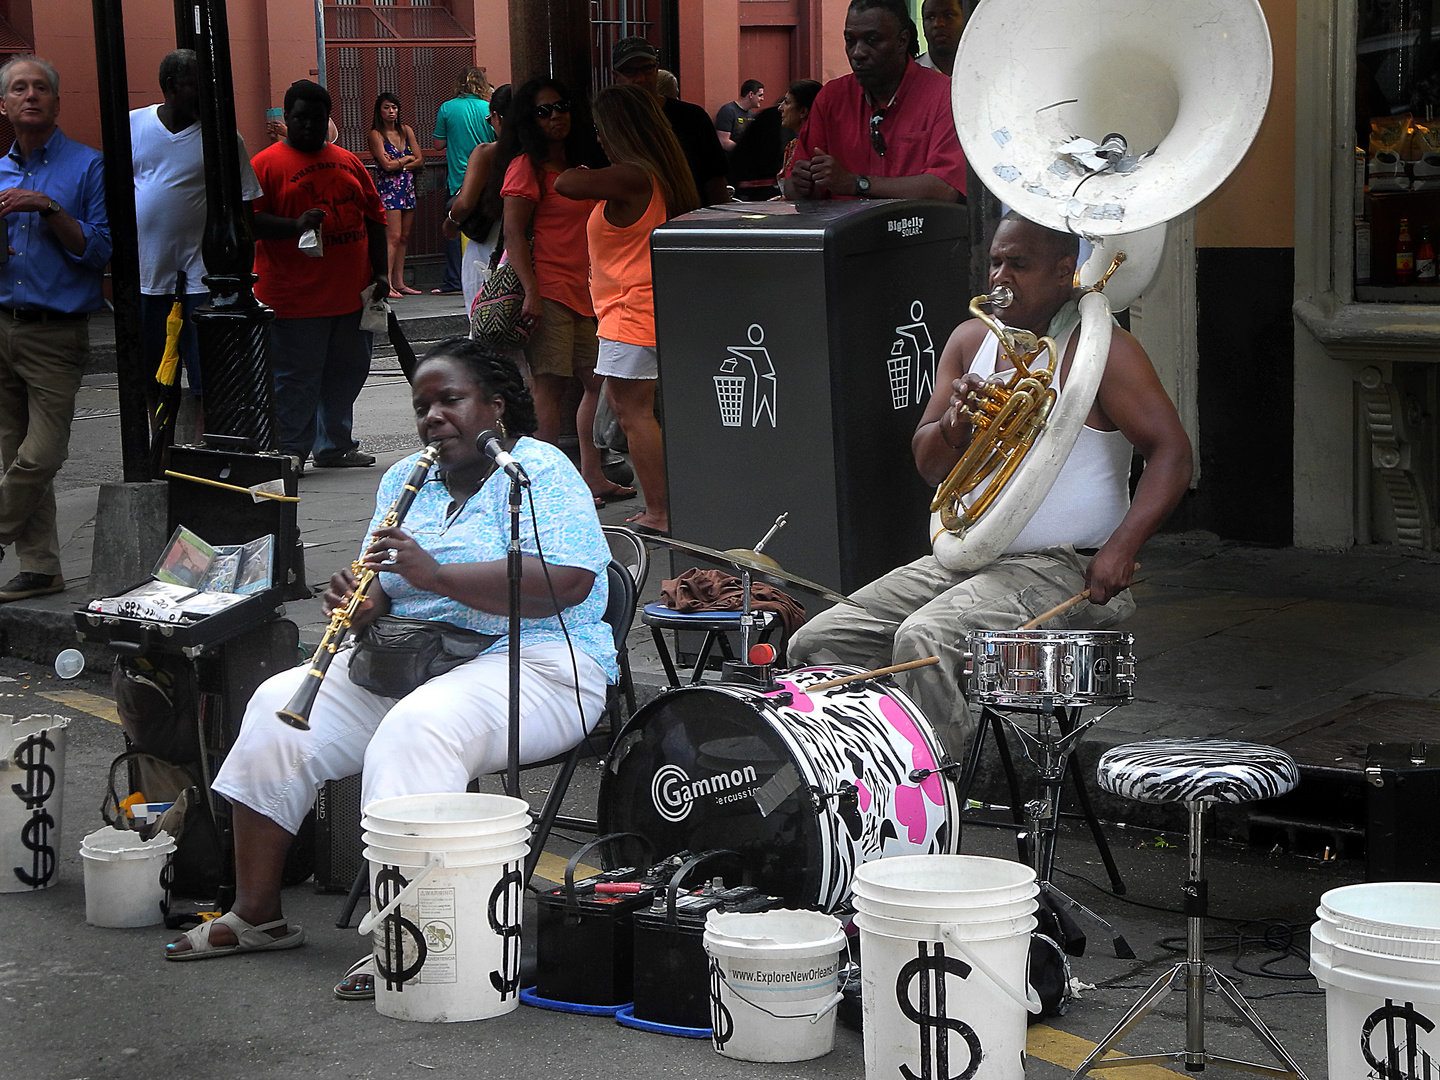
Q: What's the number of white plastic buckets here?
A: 6